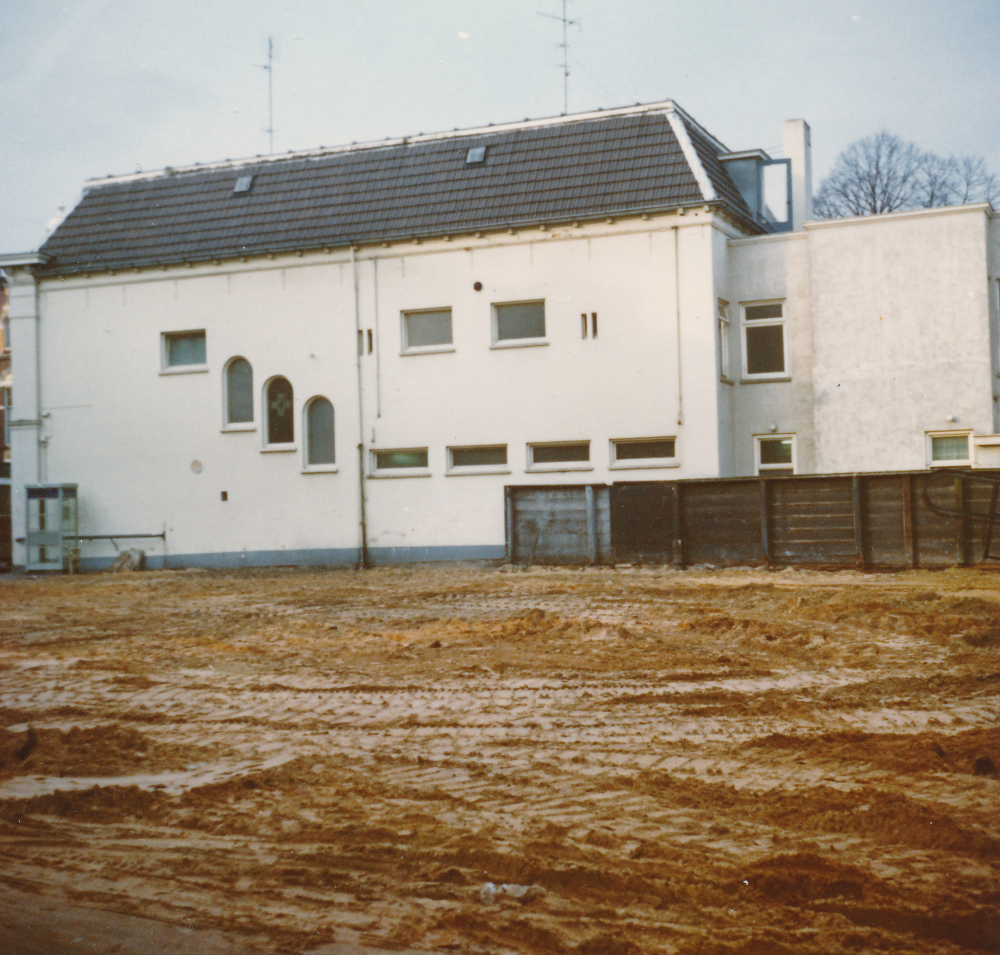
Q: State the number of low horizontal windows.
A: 4